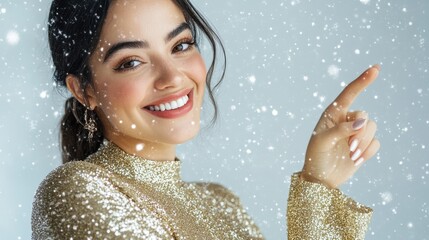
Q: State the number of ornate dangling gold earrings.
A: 1